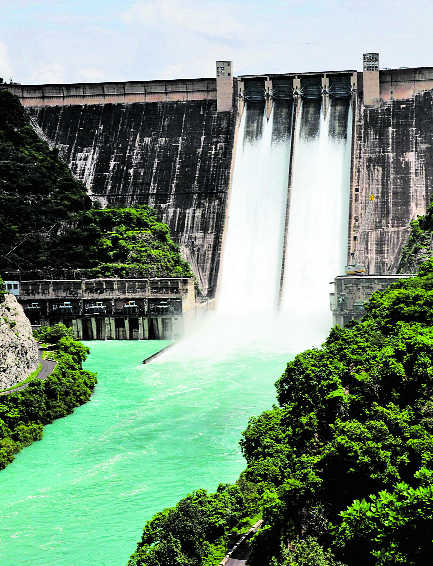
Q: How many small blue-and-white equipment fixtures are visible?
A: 5